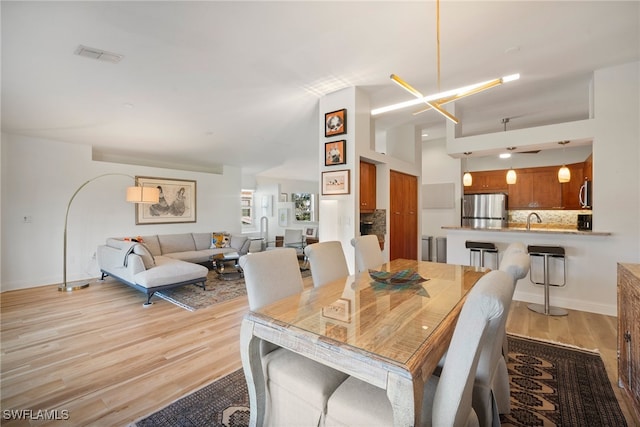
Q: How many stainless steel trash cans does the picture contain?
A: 2